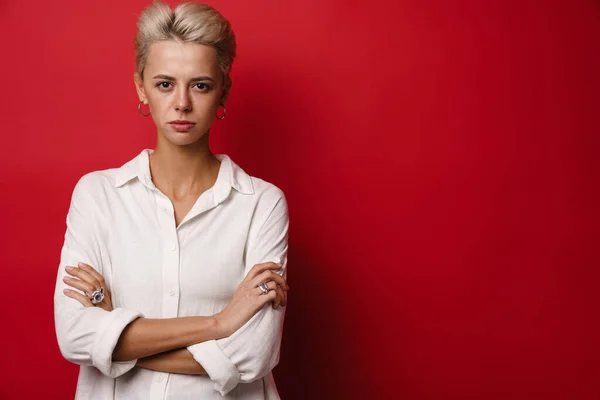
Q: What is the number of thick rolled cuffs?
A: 2